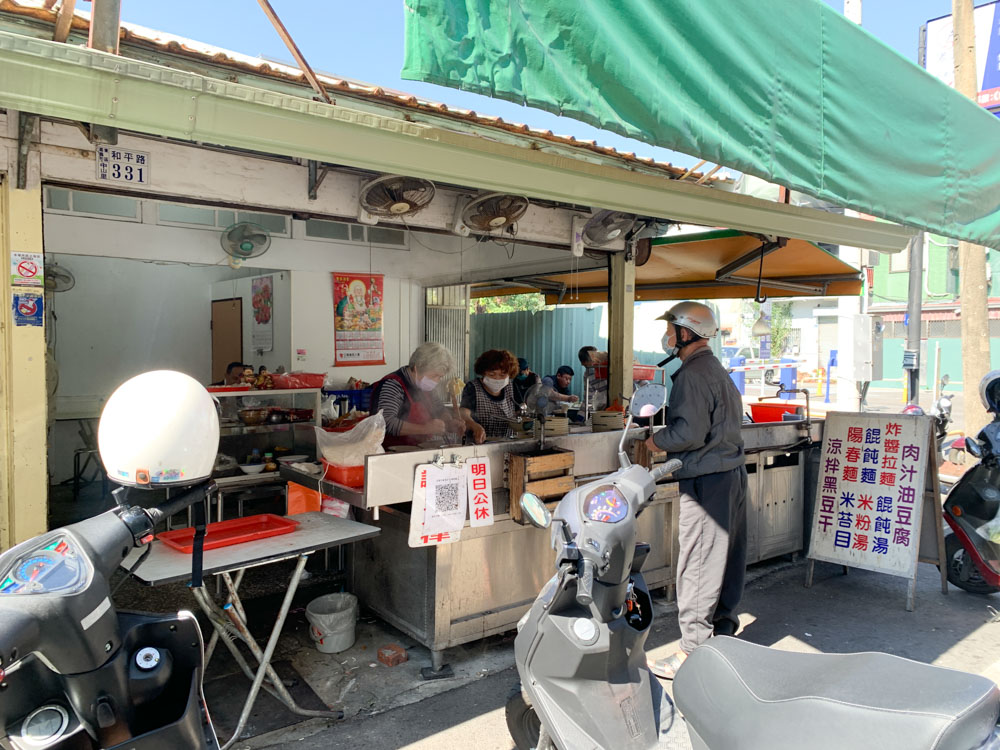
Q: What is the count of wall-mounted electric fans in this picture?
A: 5